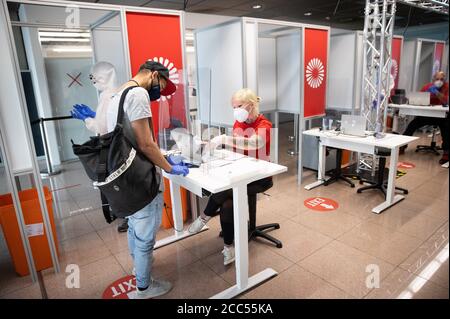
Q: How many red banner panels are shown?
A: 4